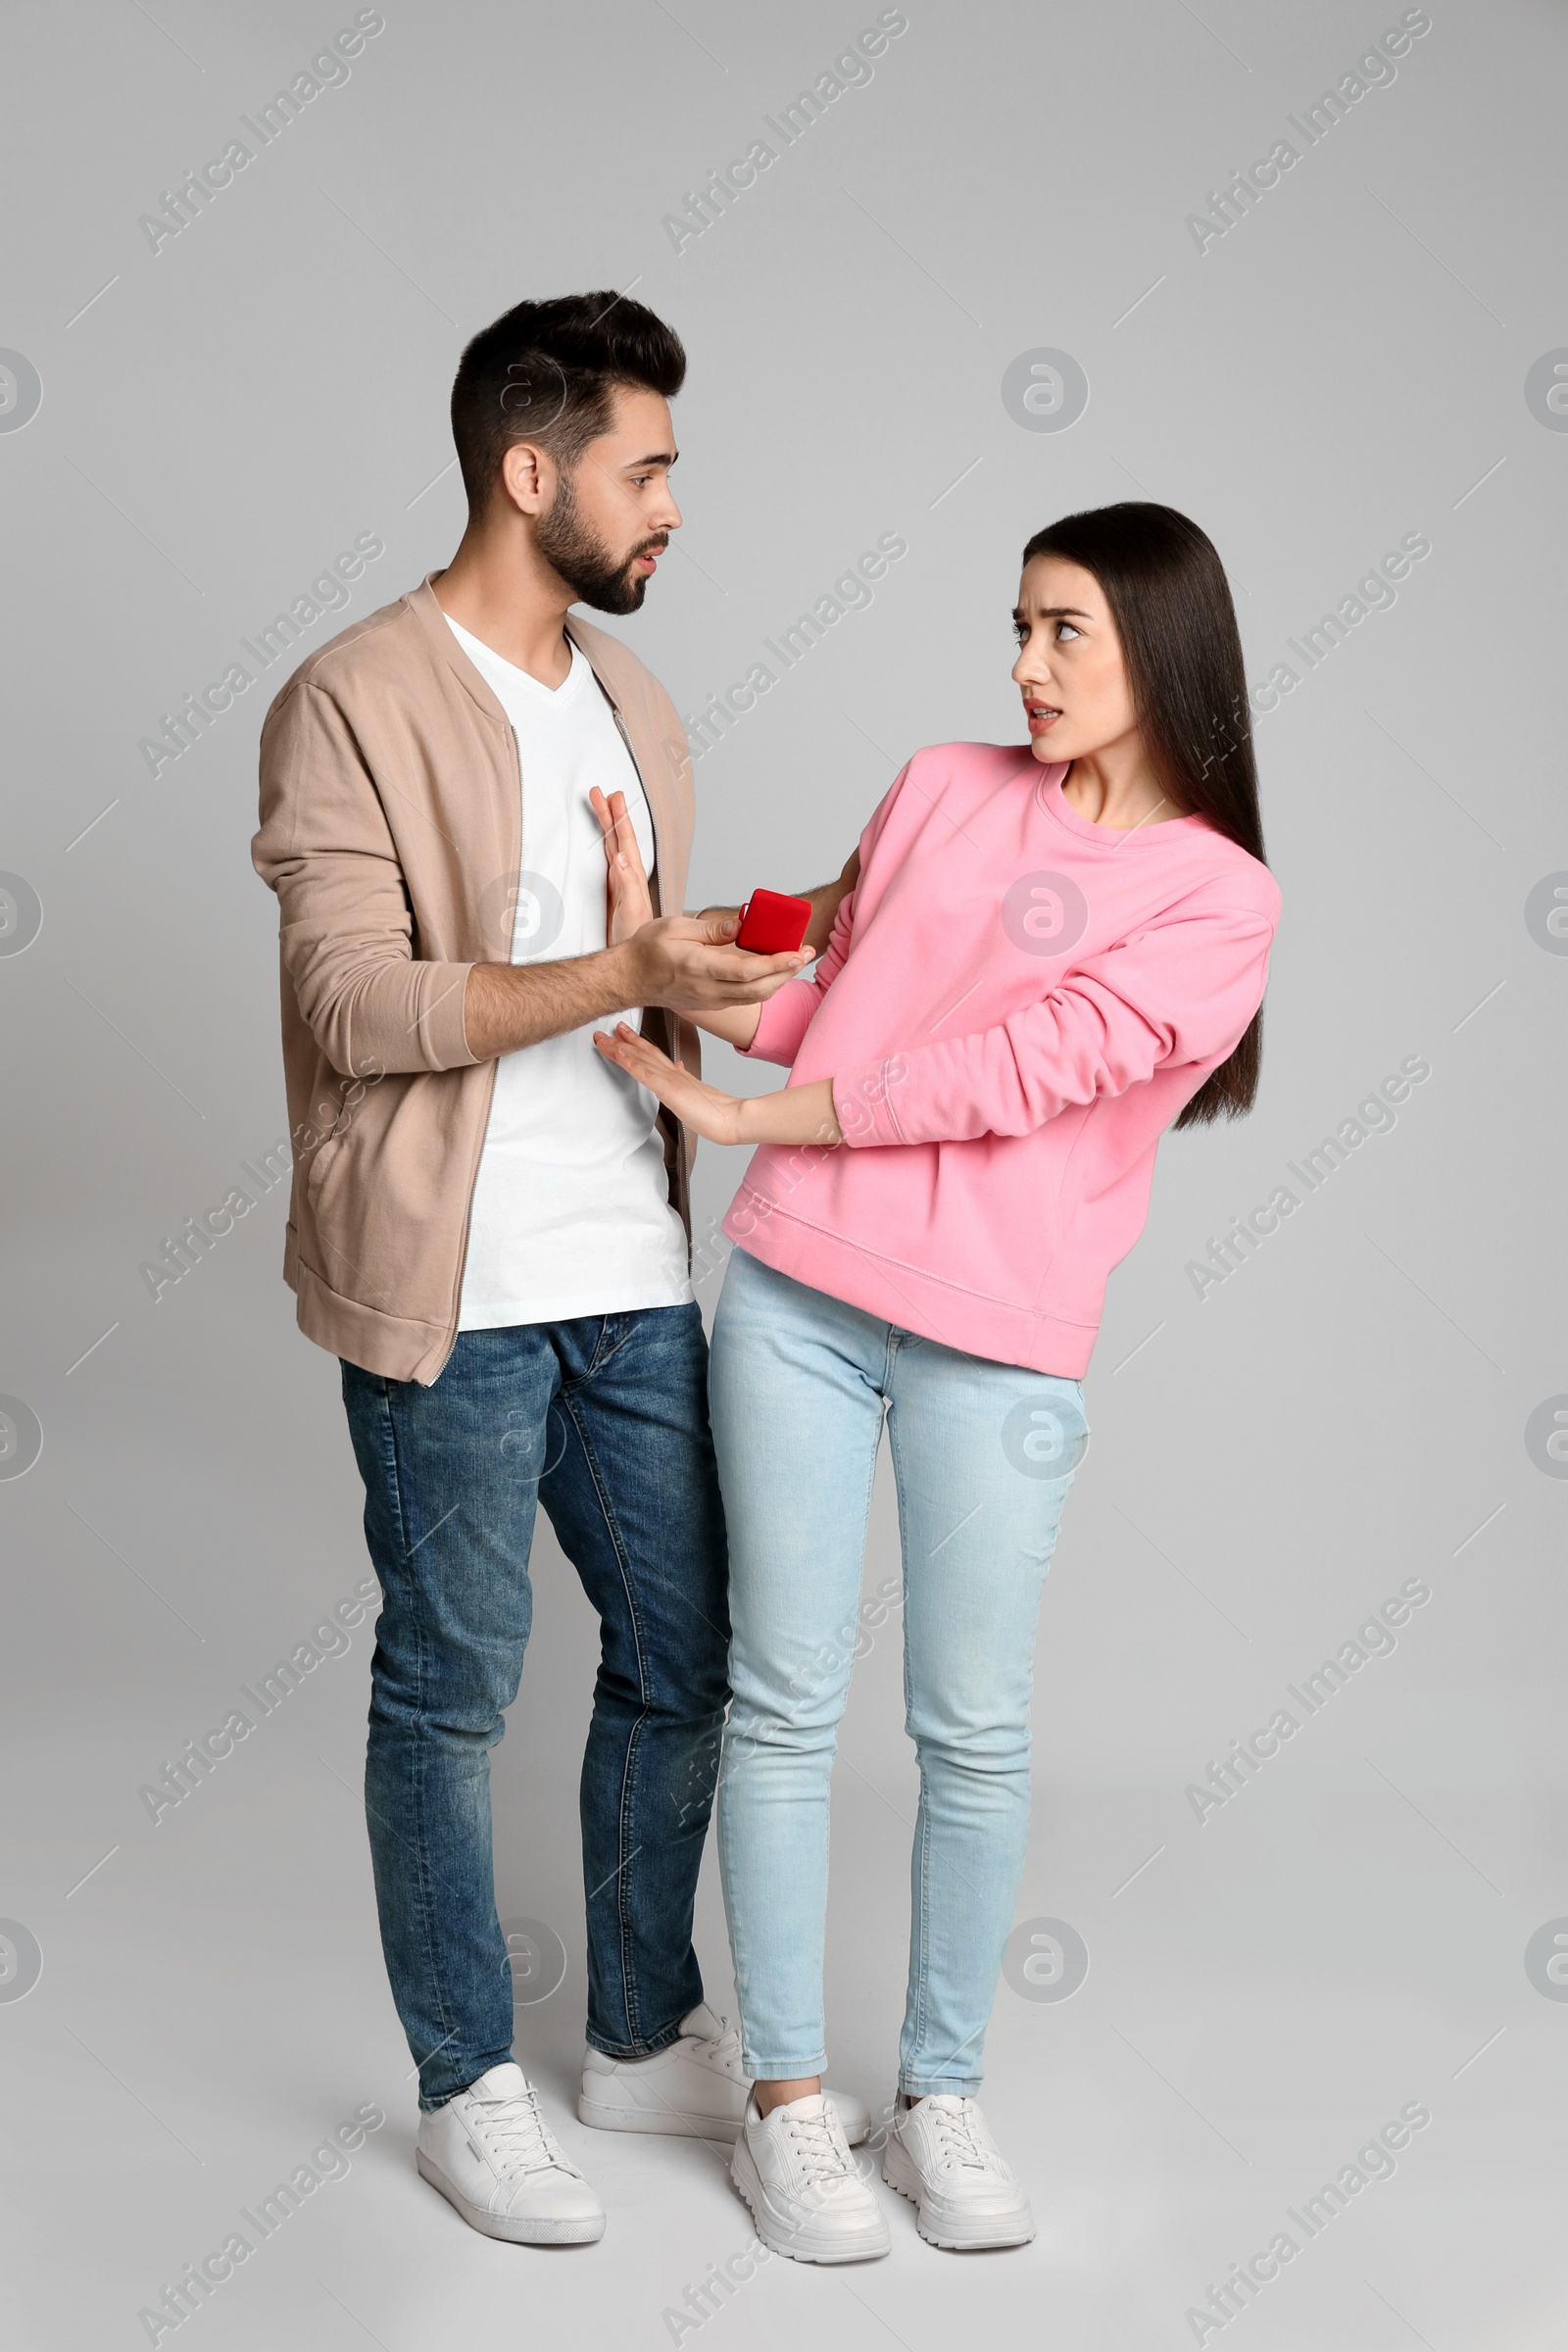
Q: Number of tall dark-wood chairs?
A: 0